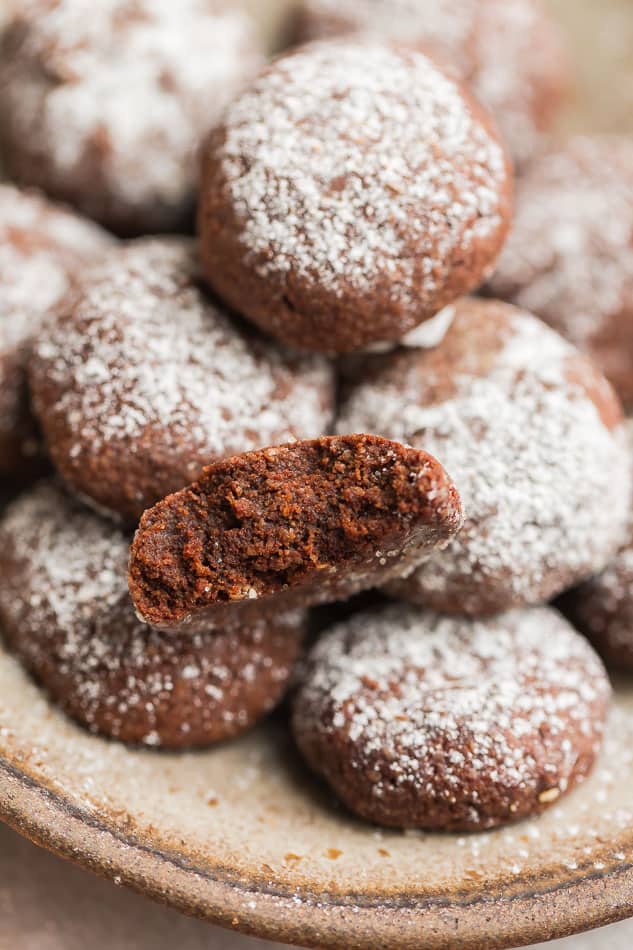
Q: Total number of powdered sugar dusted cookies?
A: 11